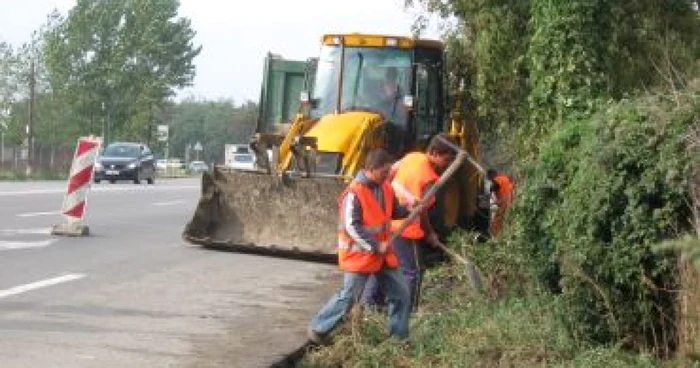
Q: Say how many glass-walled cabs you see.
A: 1